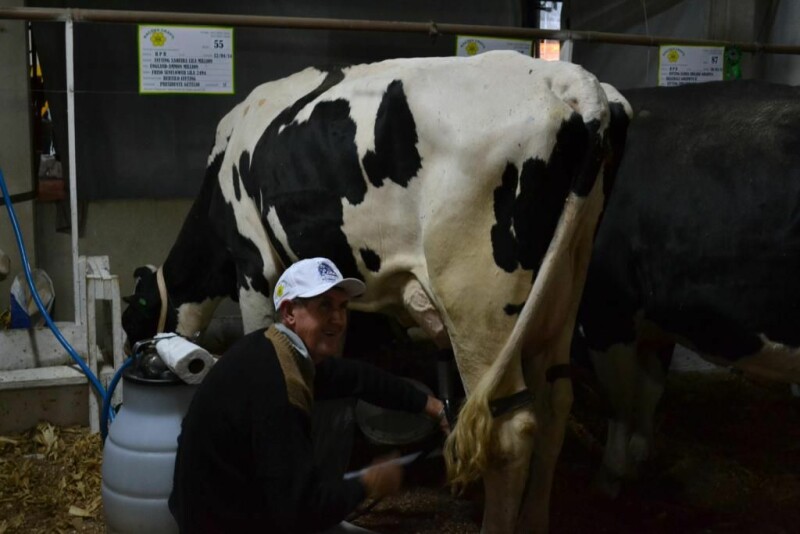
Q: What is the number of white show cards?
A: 3